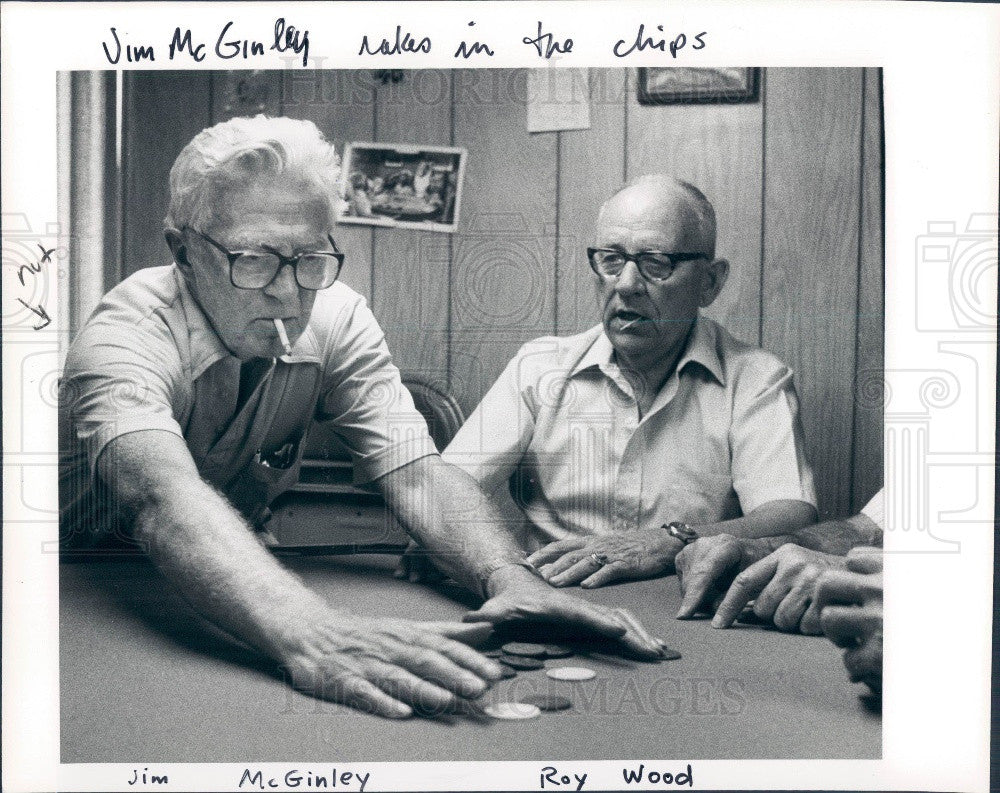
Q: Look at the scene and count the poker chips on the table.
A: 9